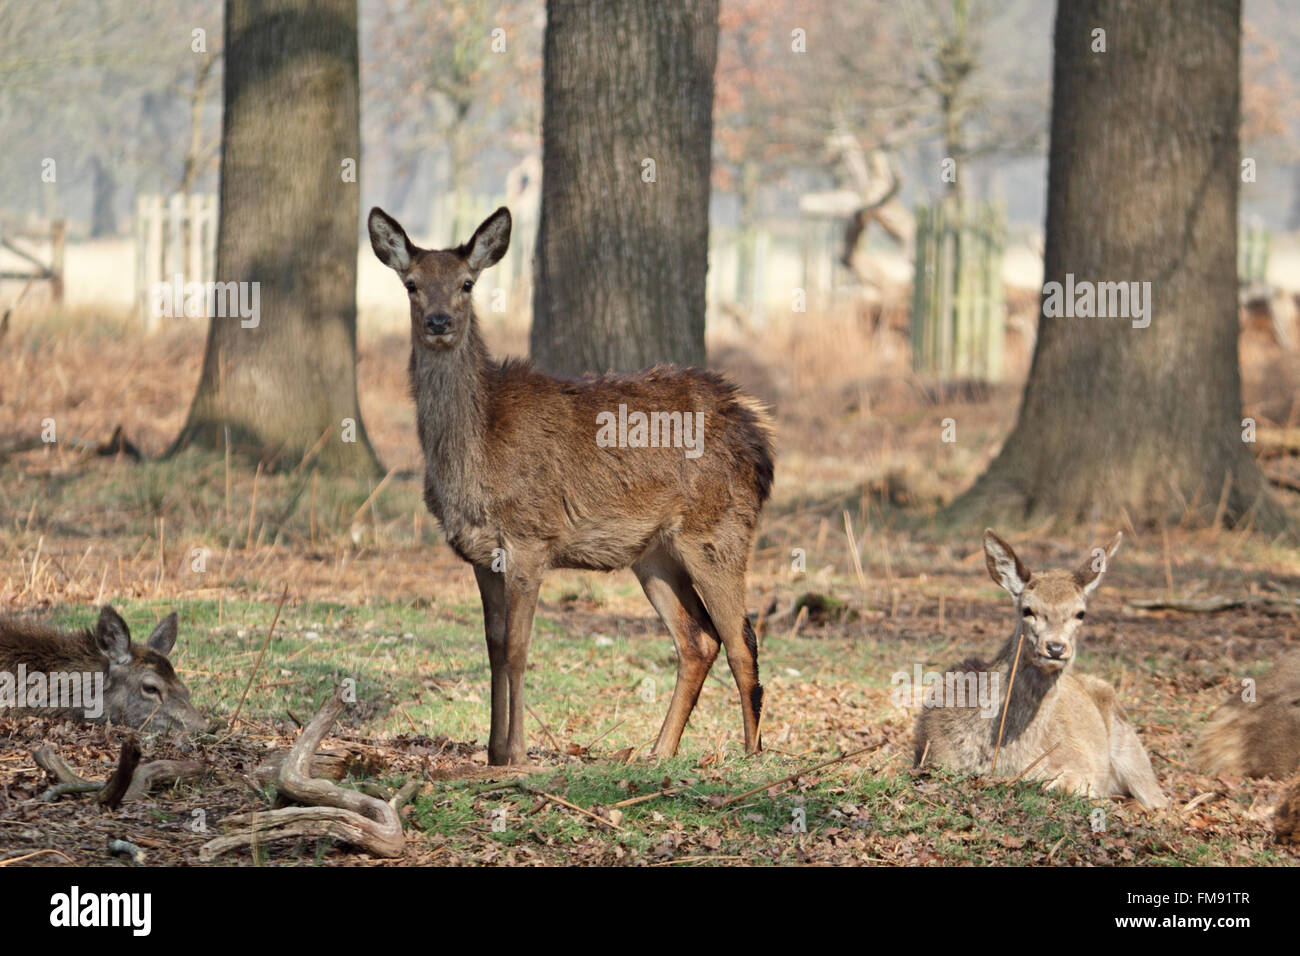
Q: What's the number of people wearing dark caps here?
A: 0